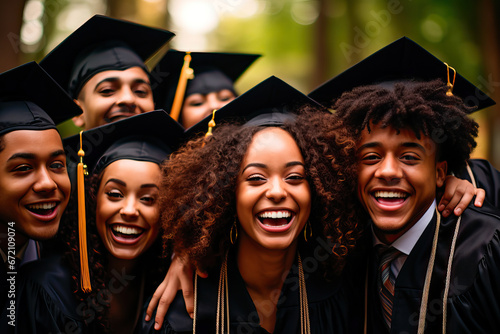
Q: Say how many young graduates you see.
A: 6